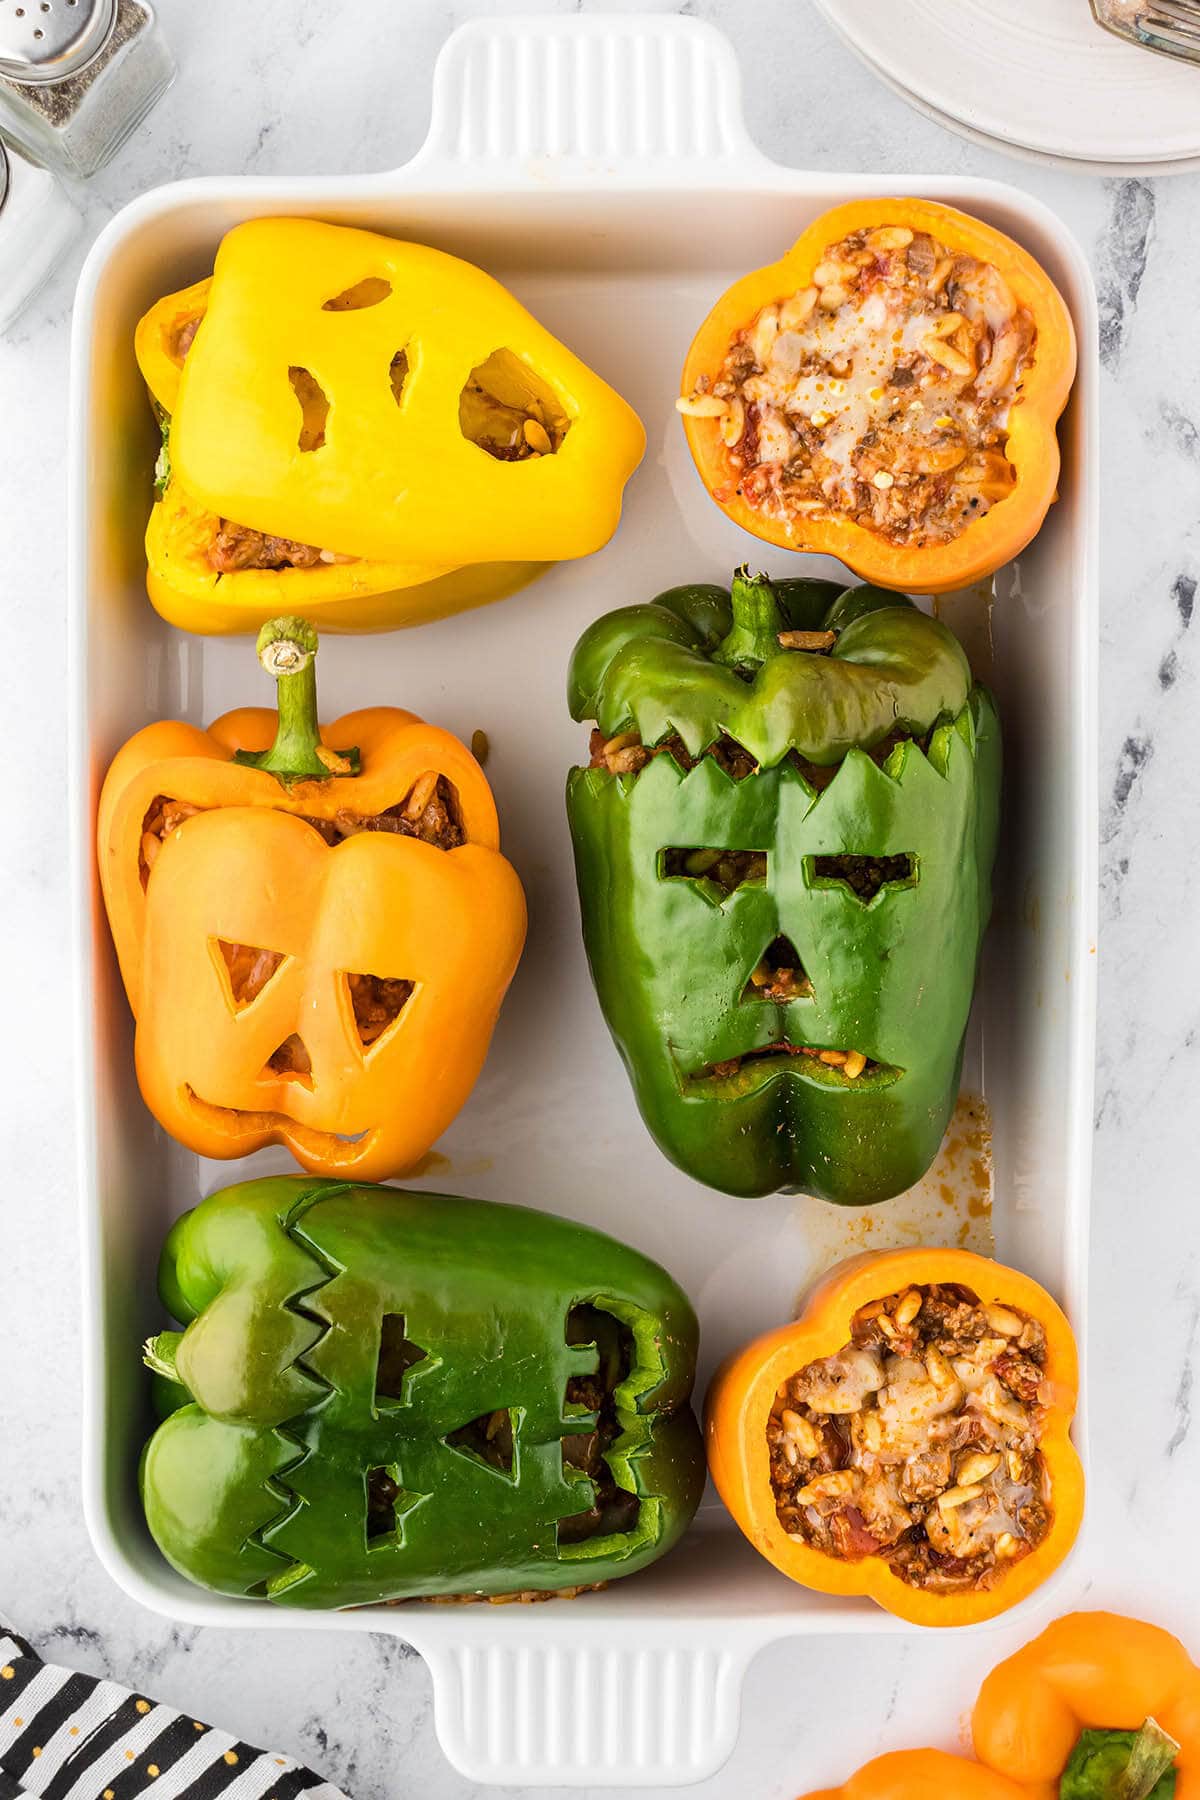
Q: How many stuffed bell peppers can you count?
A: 6